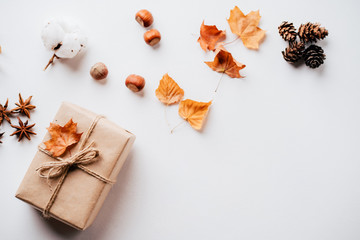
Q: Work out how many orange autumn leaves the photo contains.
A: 6